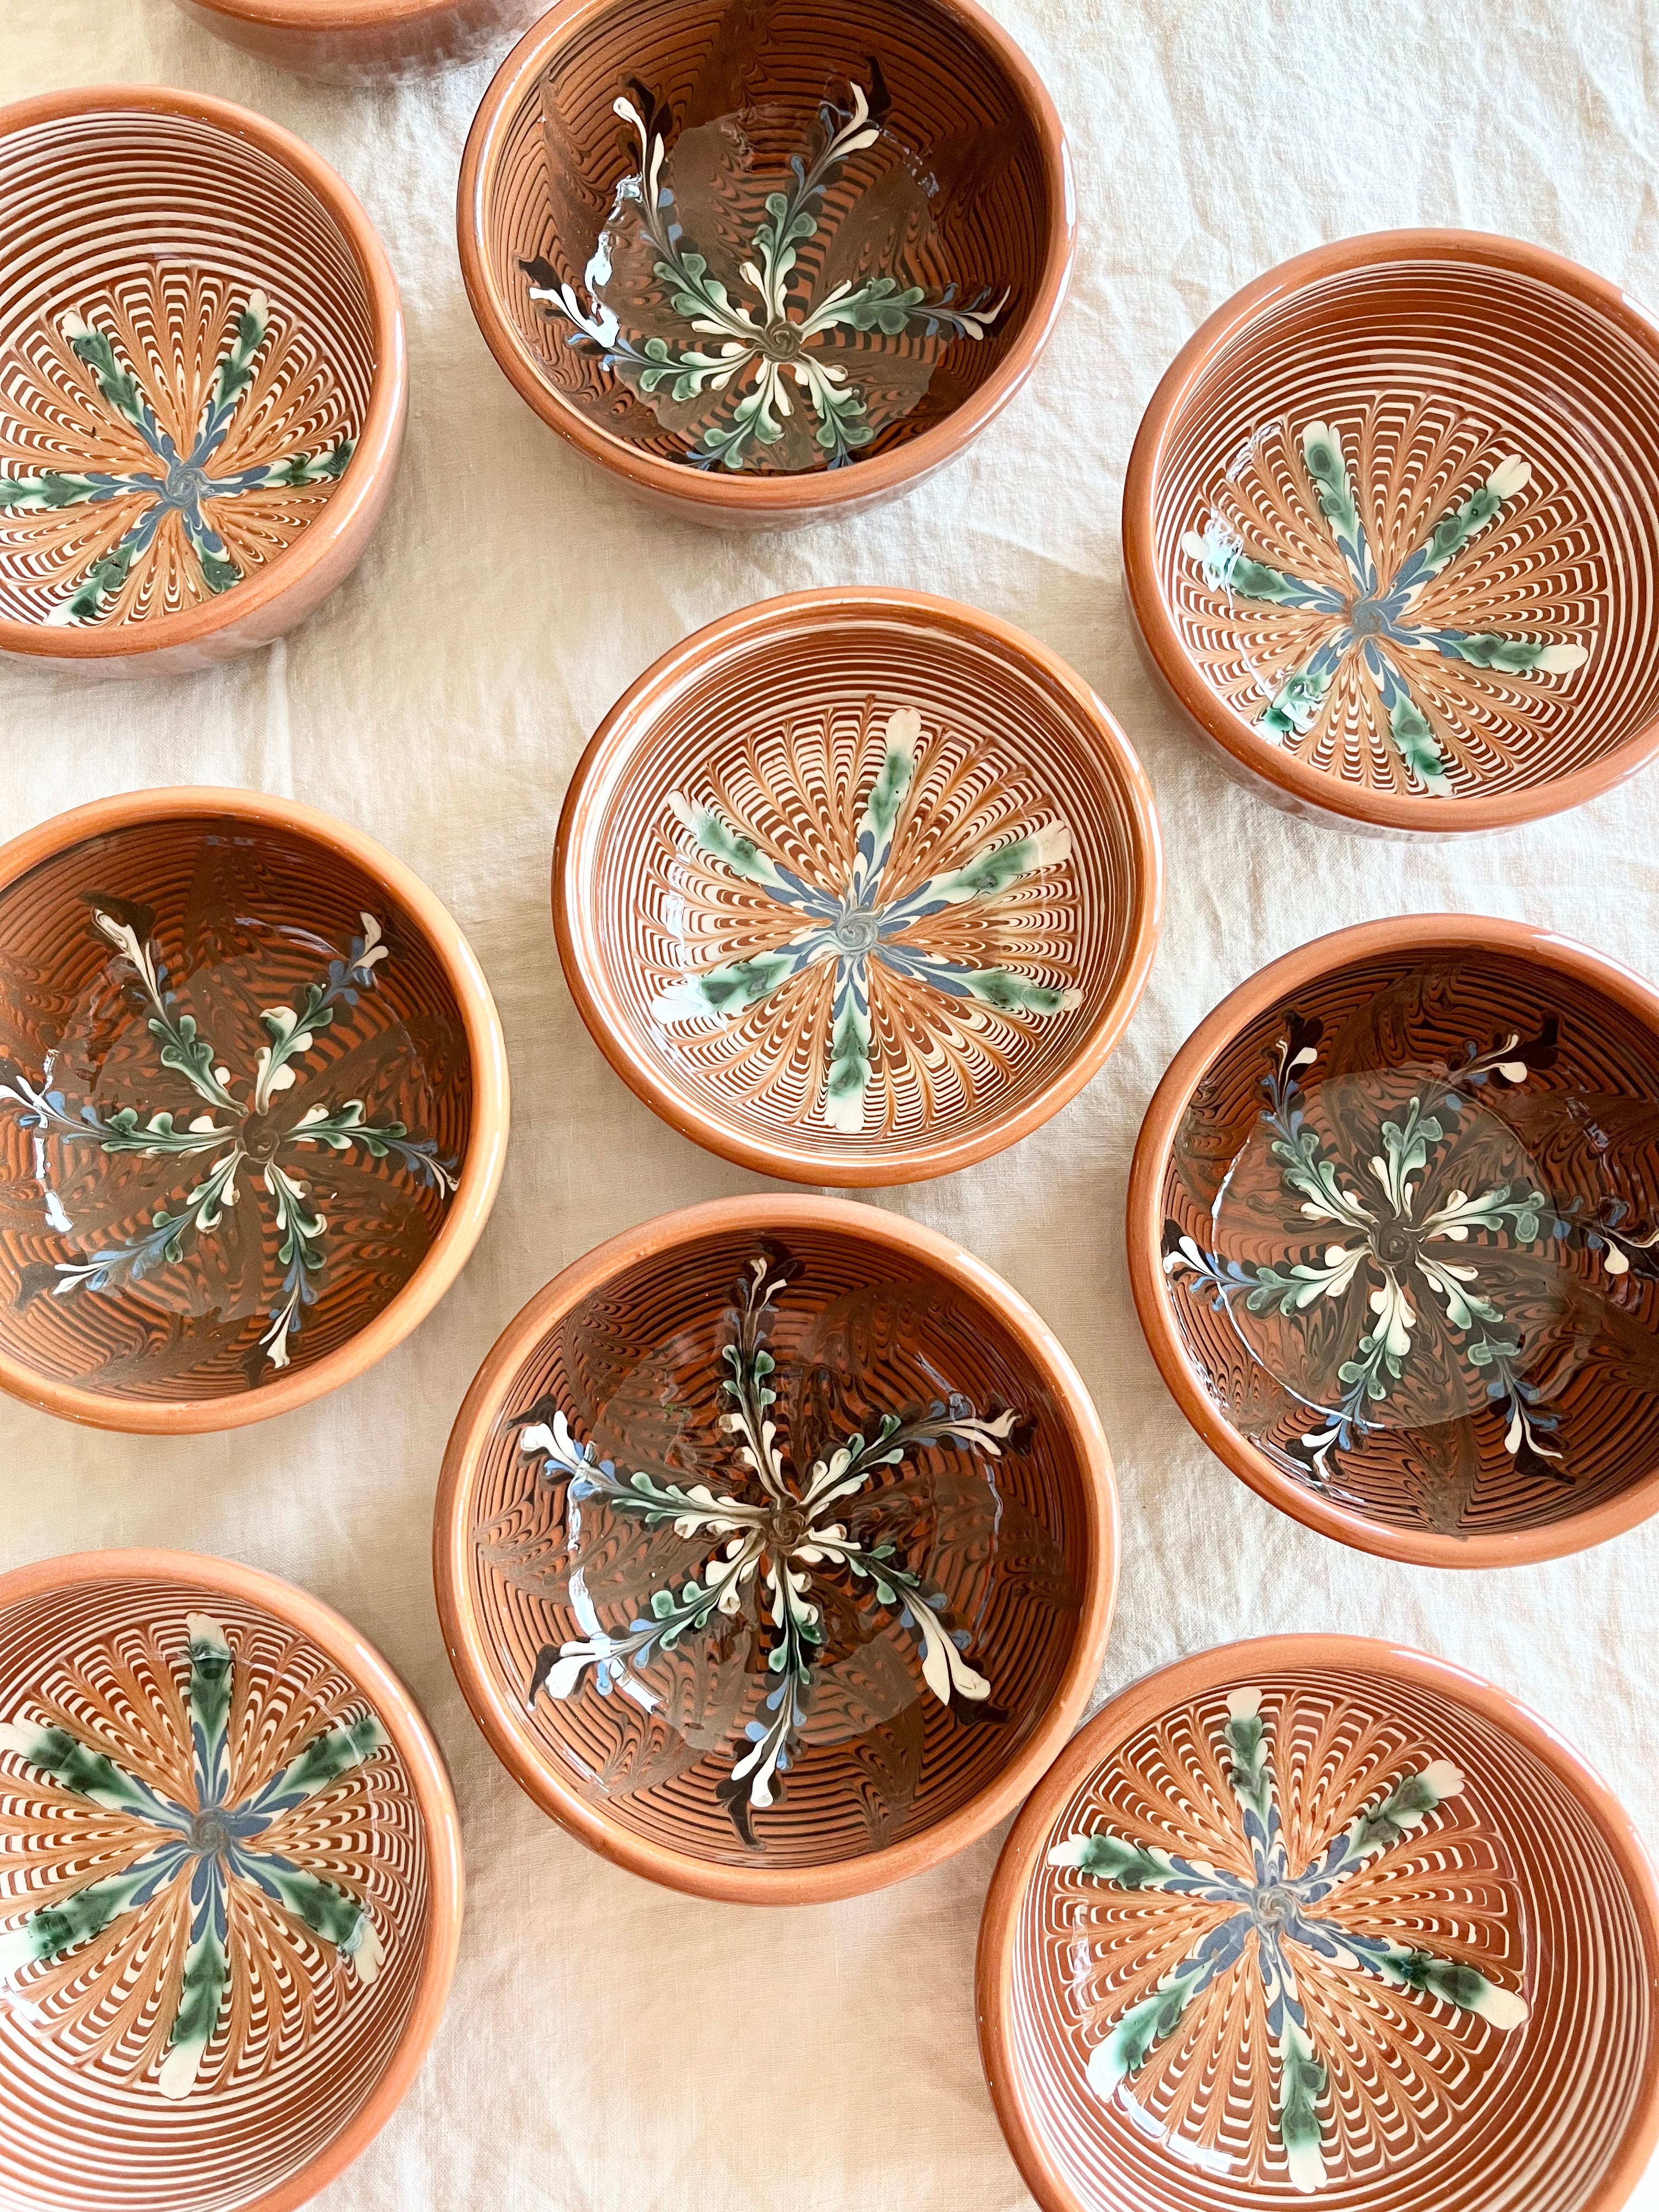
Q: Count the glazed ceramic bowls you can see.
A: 10